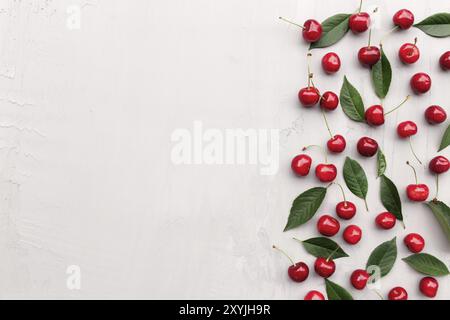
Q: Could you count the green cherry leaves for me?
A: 14